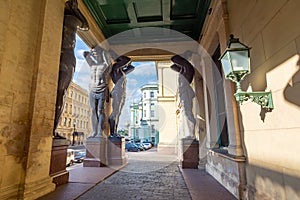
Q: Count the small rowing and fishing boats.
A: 0